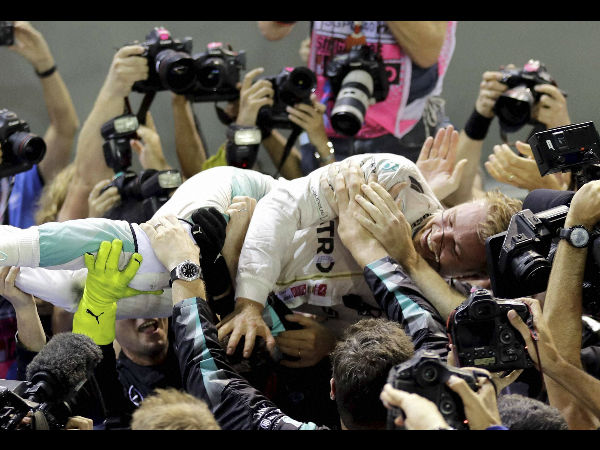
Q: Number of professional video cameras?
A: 2